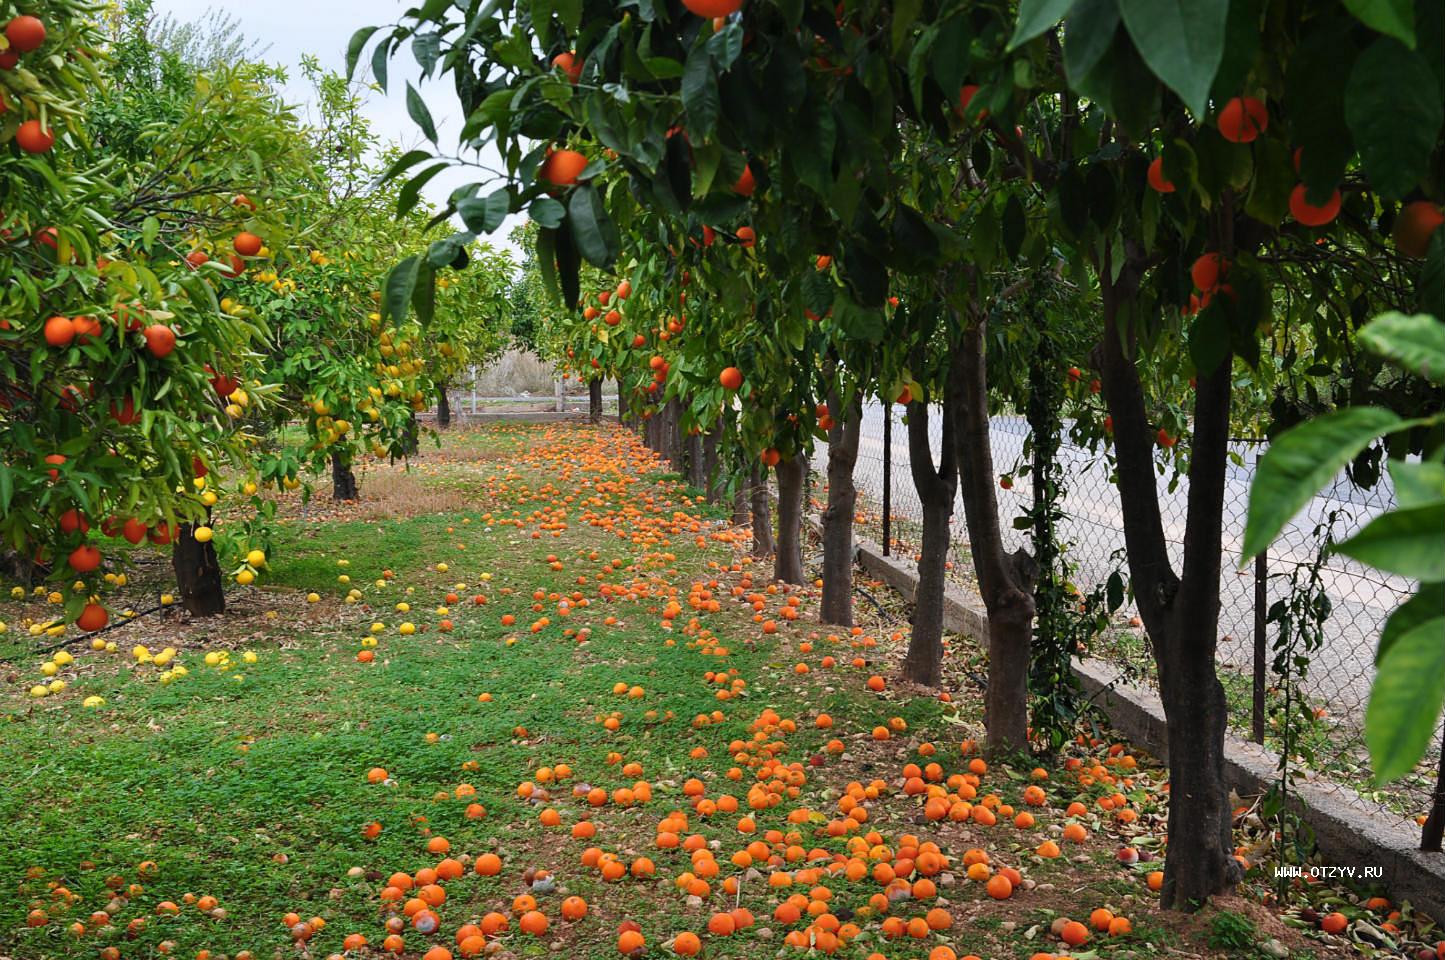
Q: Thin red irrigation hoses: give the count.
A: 0